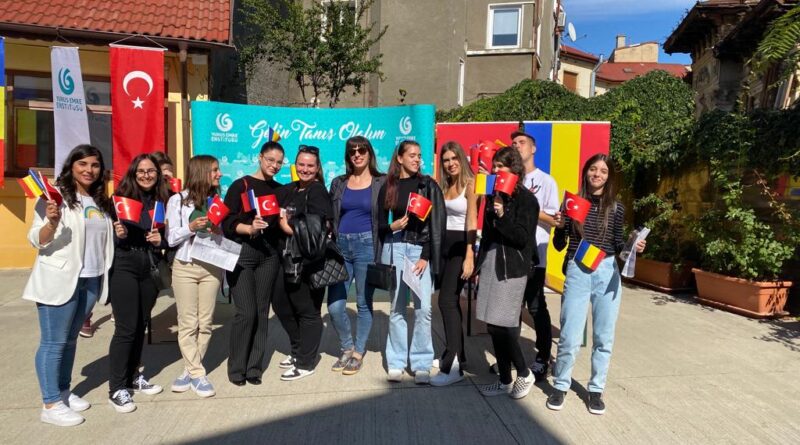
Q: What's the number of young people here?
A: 12